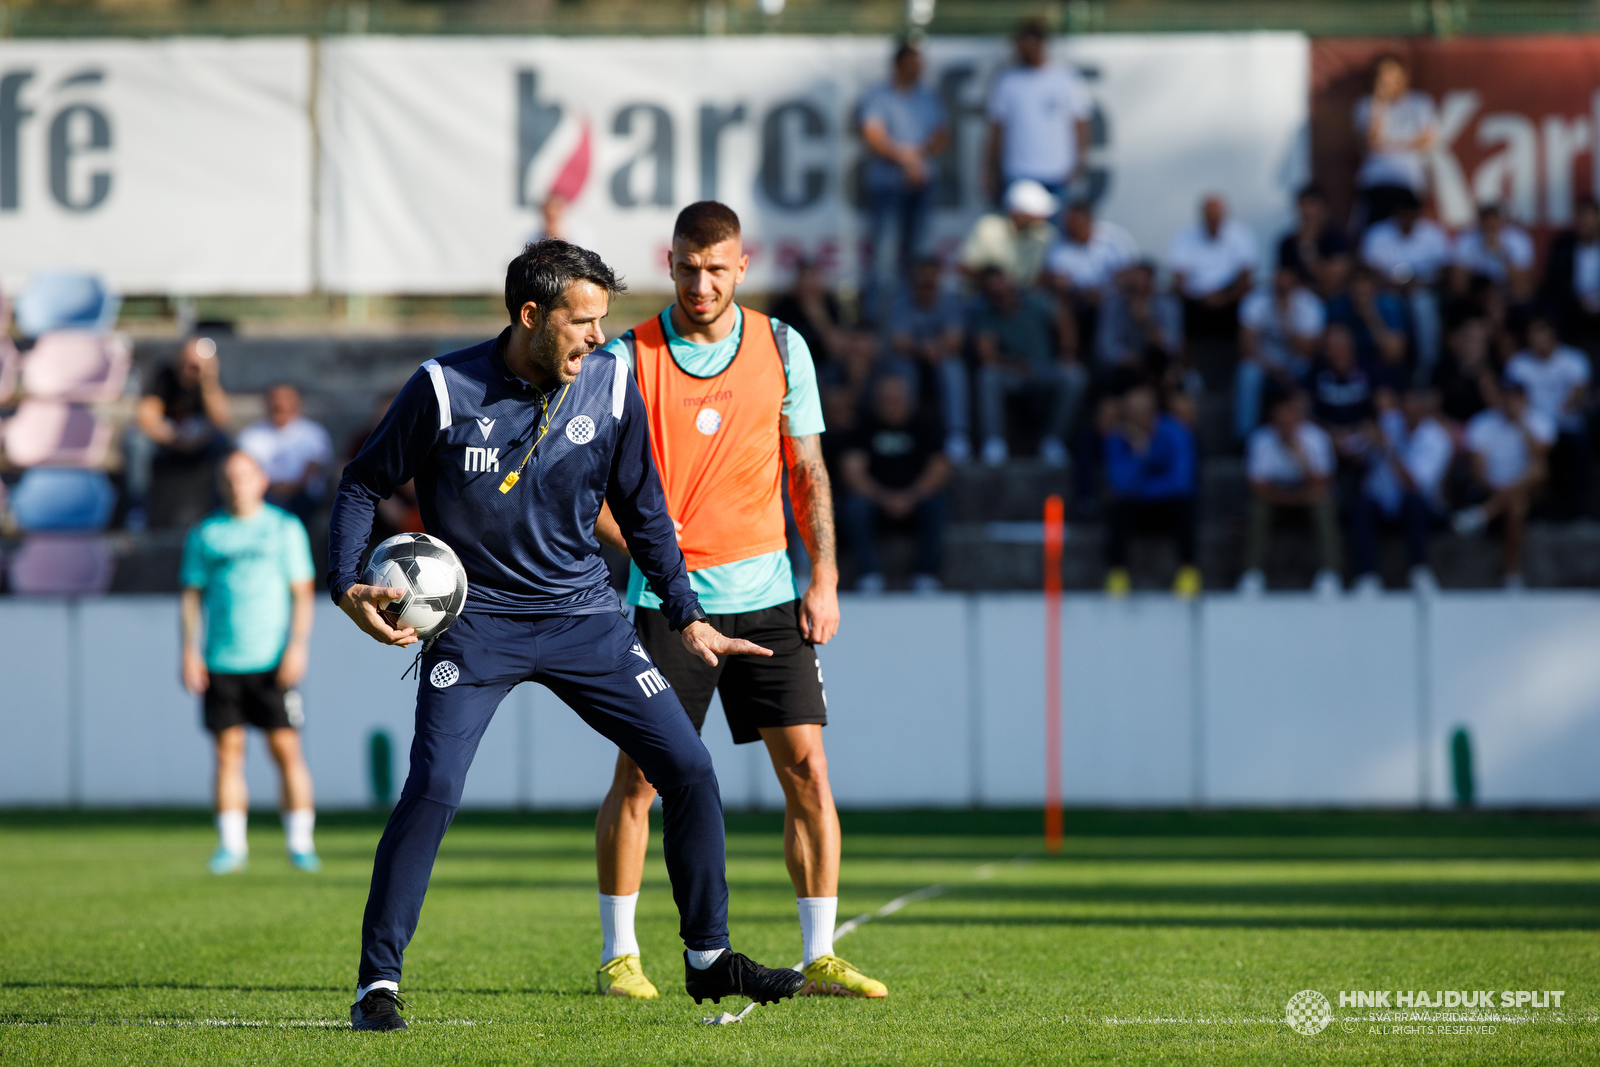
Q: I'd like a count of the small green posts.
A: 2